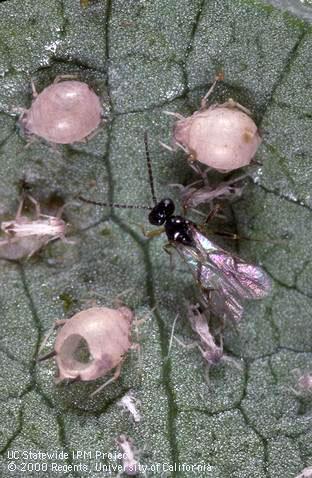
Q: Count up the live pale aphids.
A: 2